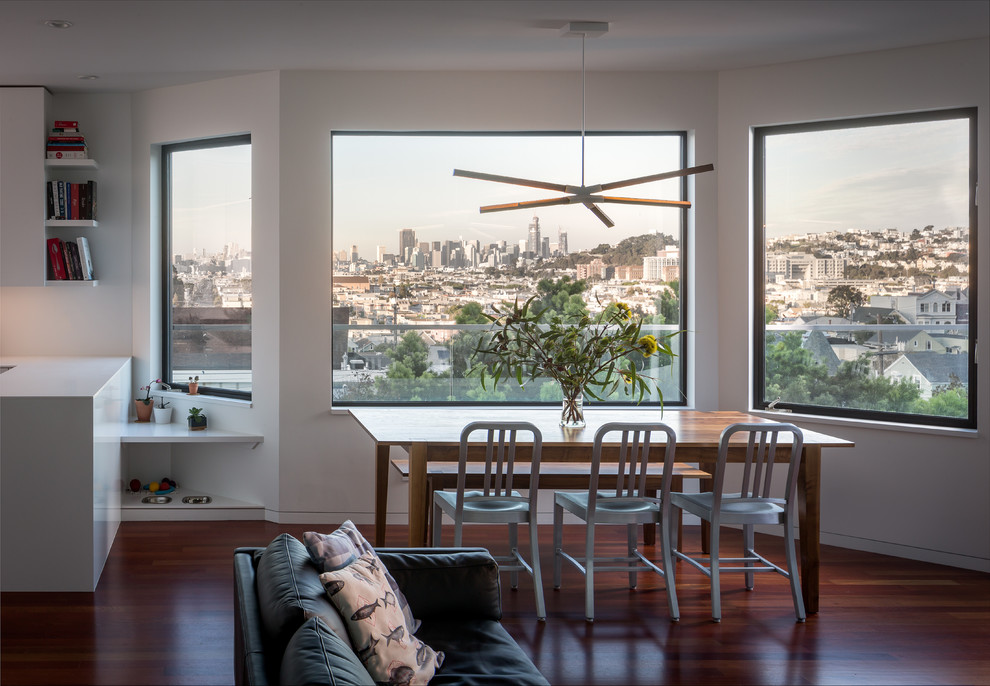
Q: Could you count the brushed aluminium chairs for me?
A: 3